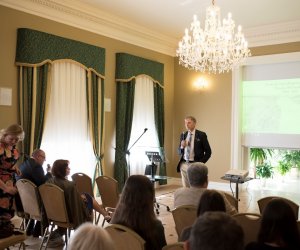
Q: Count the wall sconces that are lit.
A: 1